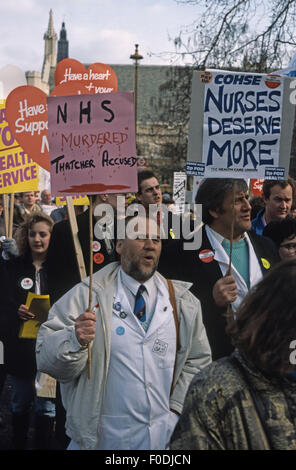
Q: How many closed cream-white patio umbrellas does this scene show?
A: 0